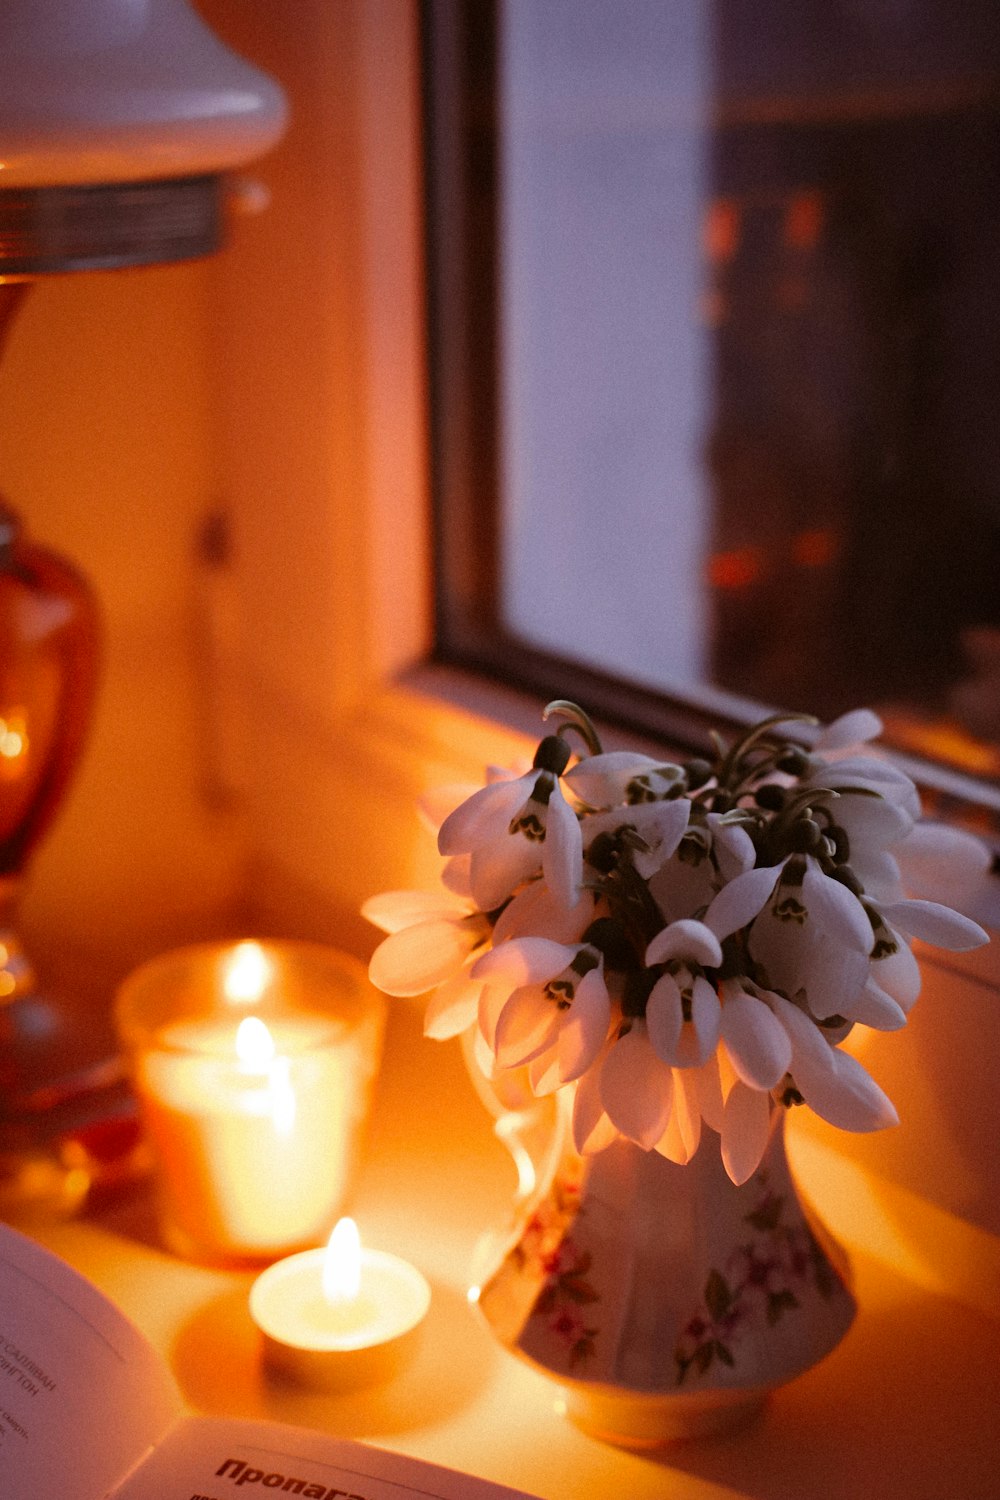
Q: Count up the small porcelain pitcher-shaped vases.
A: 1